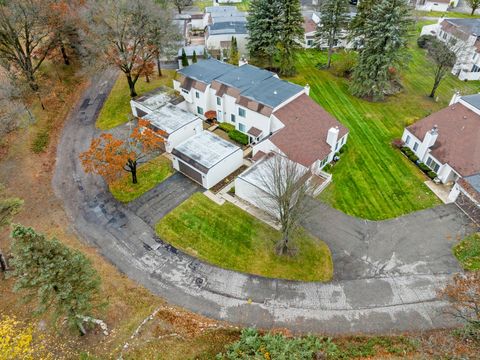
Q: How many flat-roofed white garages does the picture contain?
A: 4